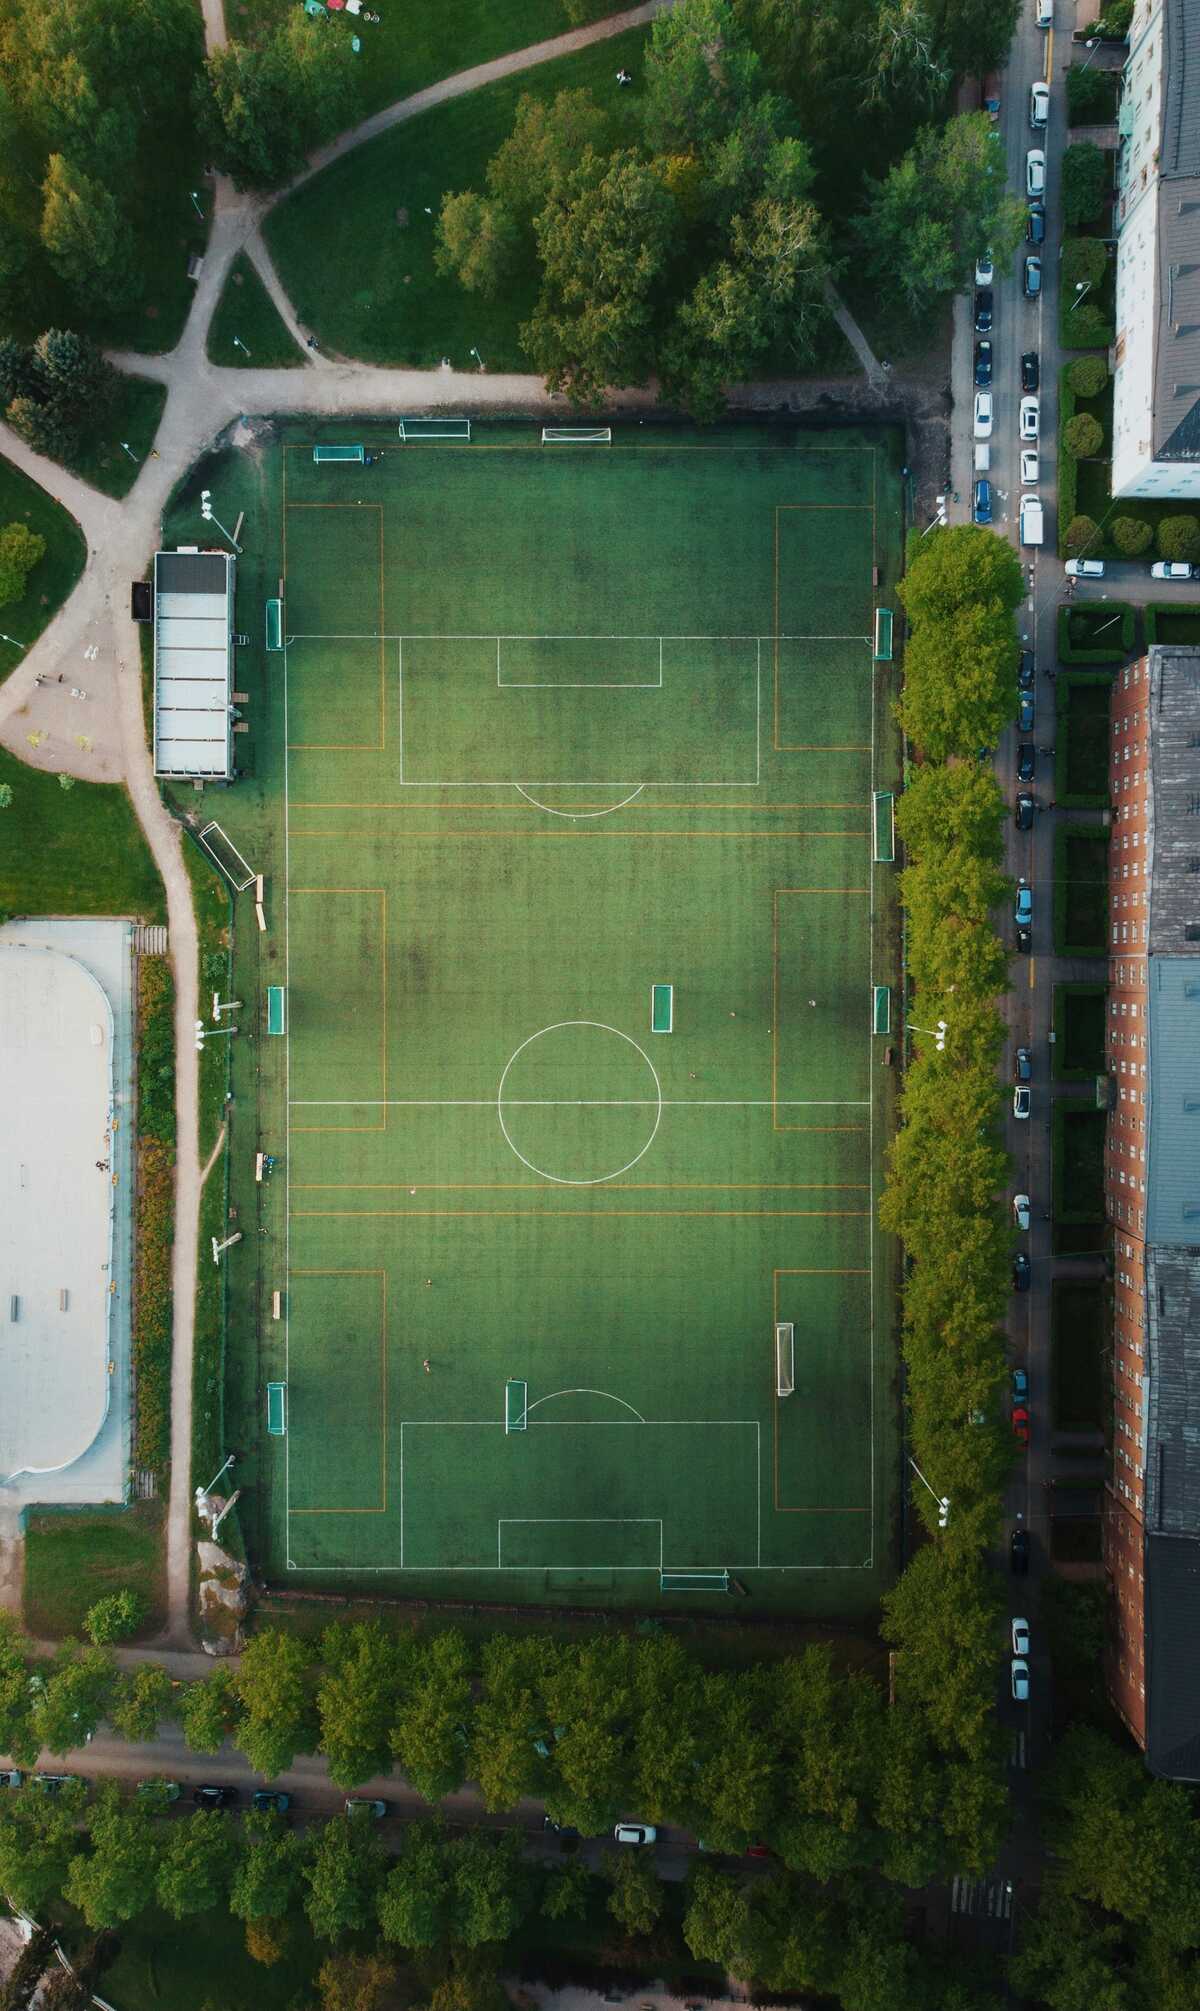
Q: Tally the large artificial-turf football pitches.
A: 1